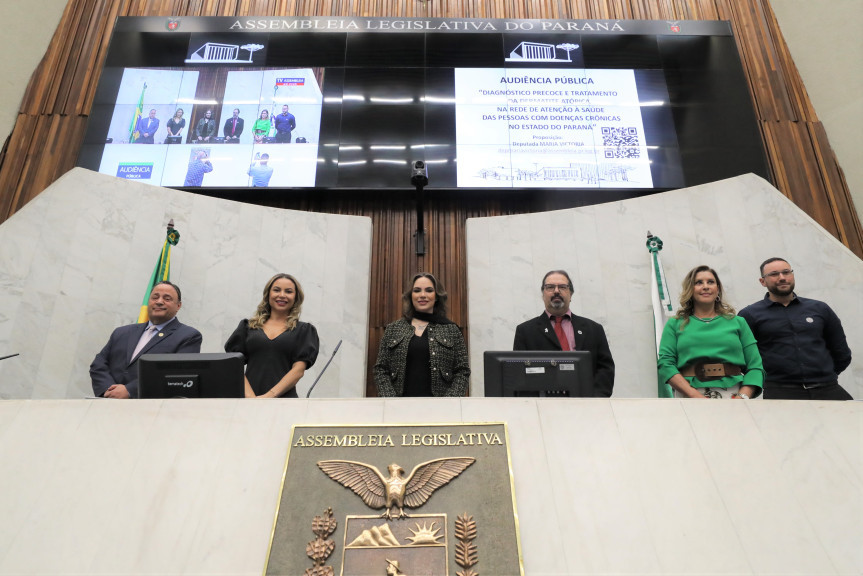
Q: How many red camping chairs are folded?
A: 0